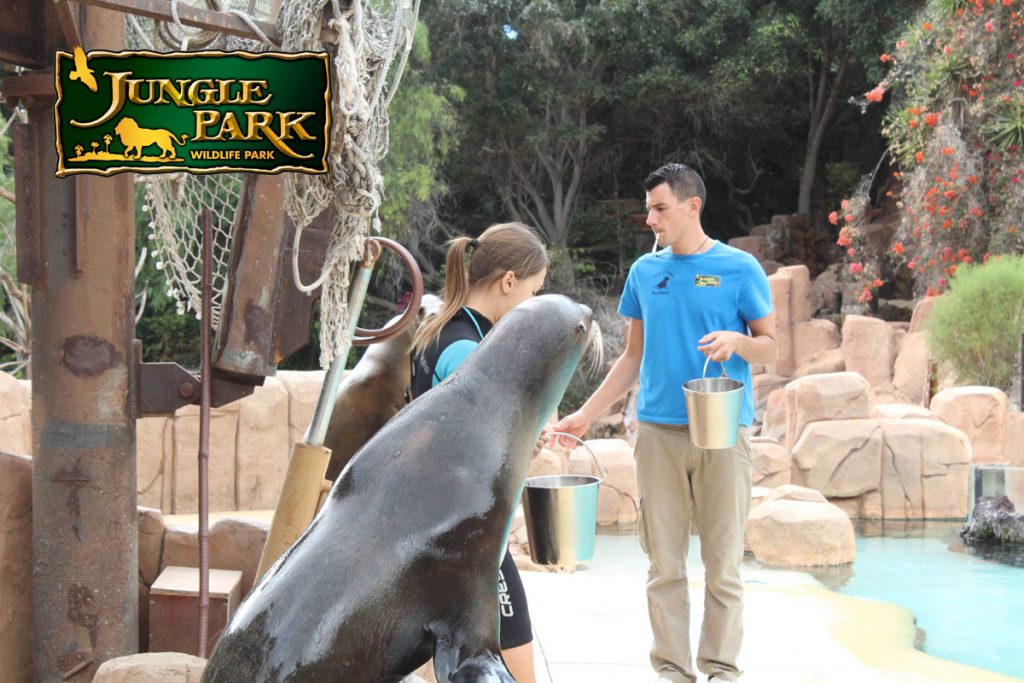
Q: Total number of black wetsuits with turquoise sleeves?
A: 1